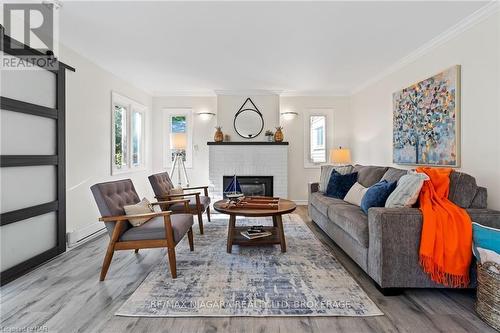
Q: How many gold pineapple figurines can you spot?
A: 2